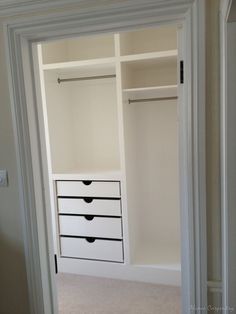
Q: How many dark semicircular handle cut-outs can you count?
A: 4